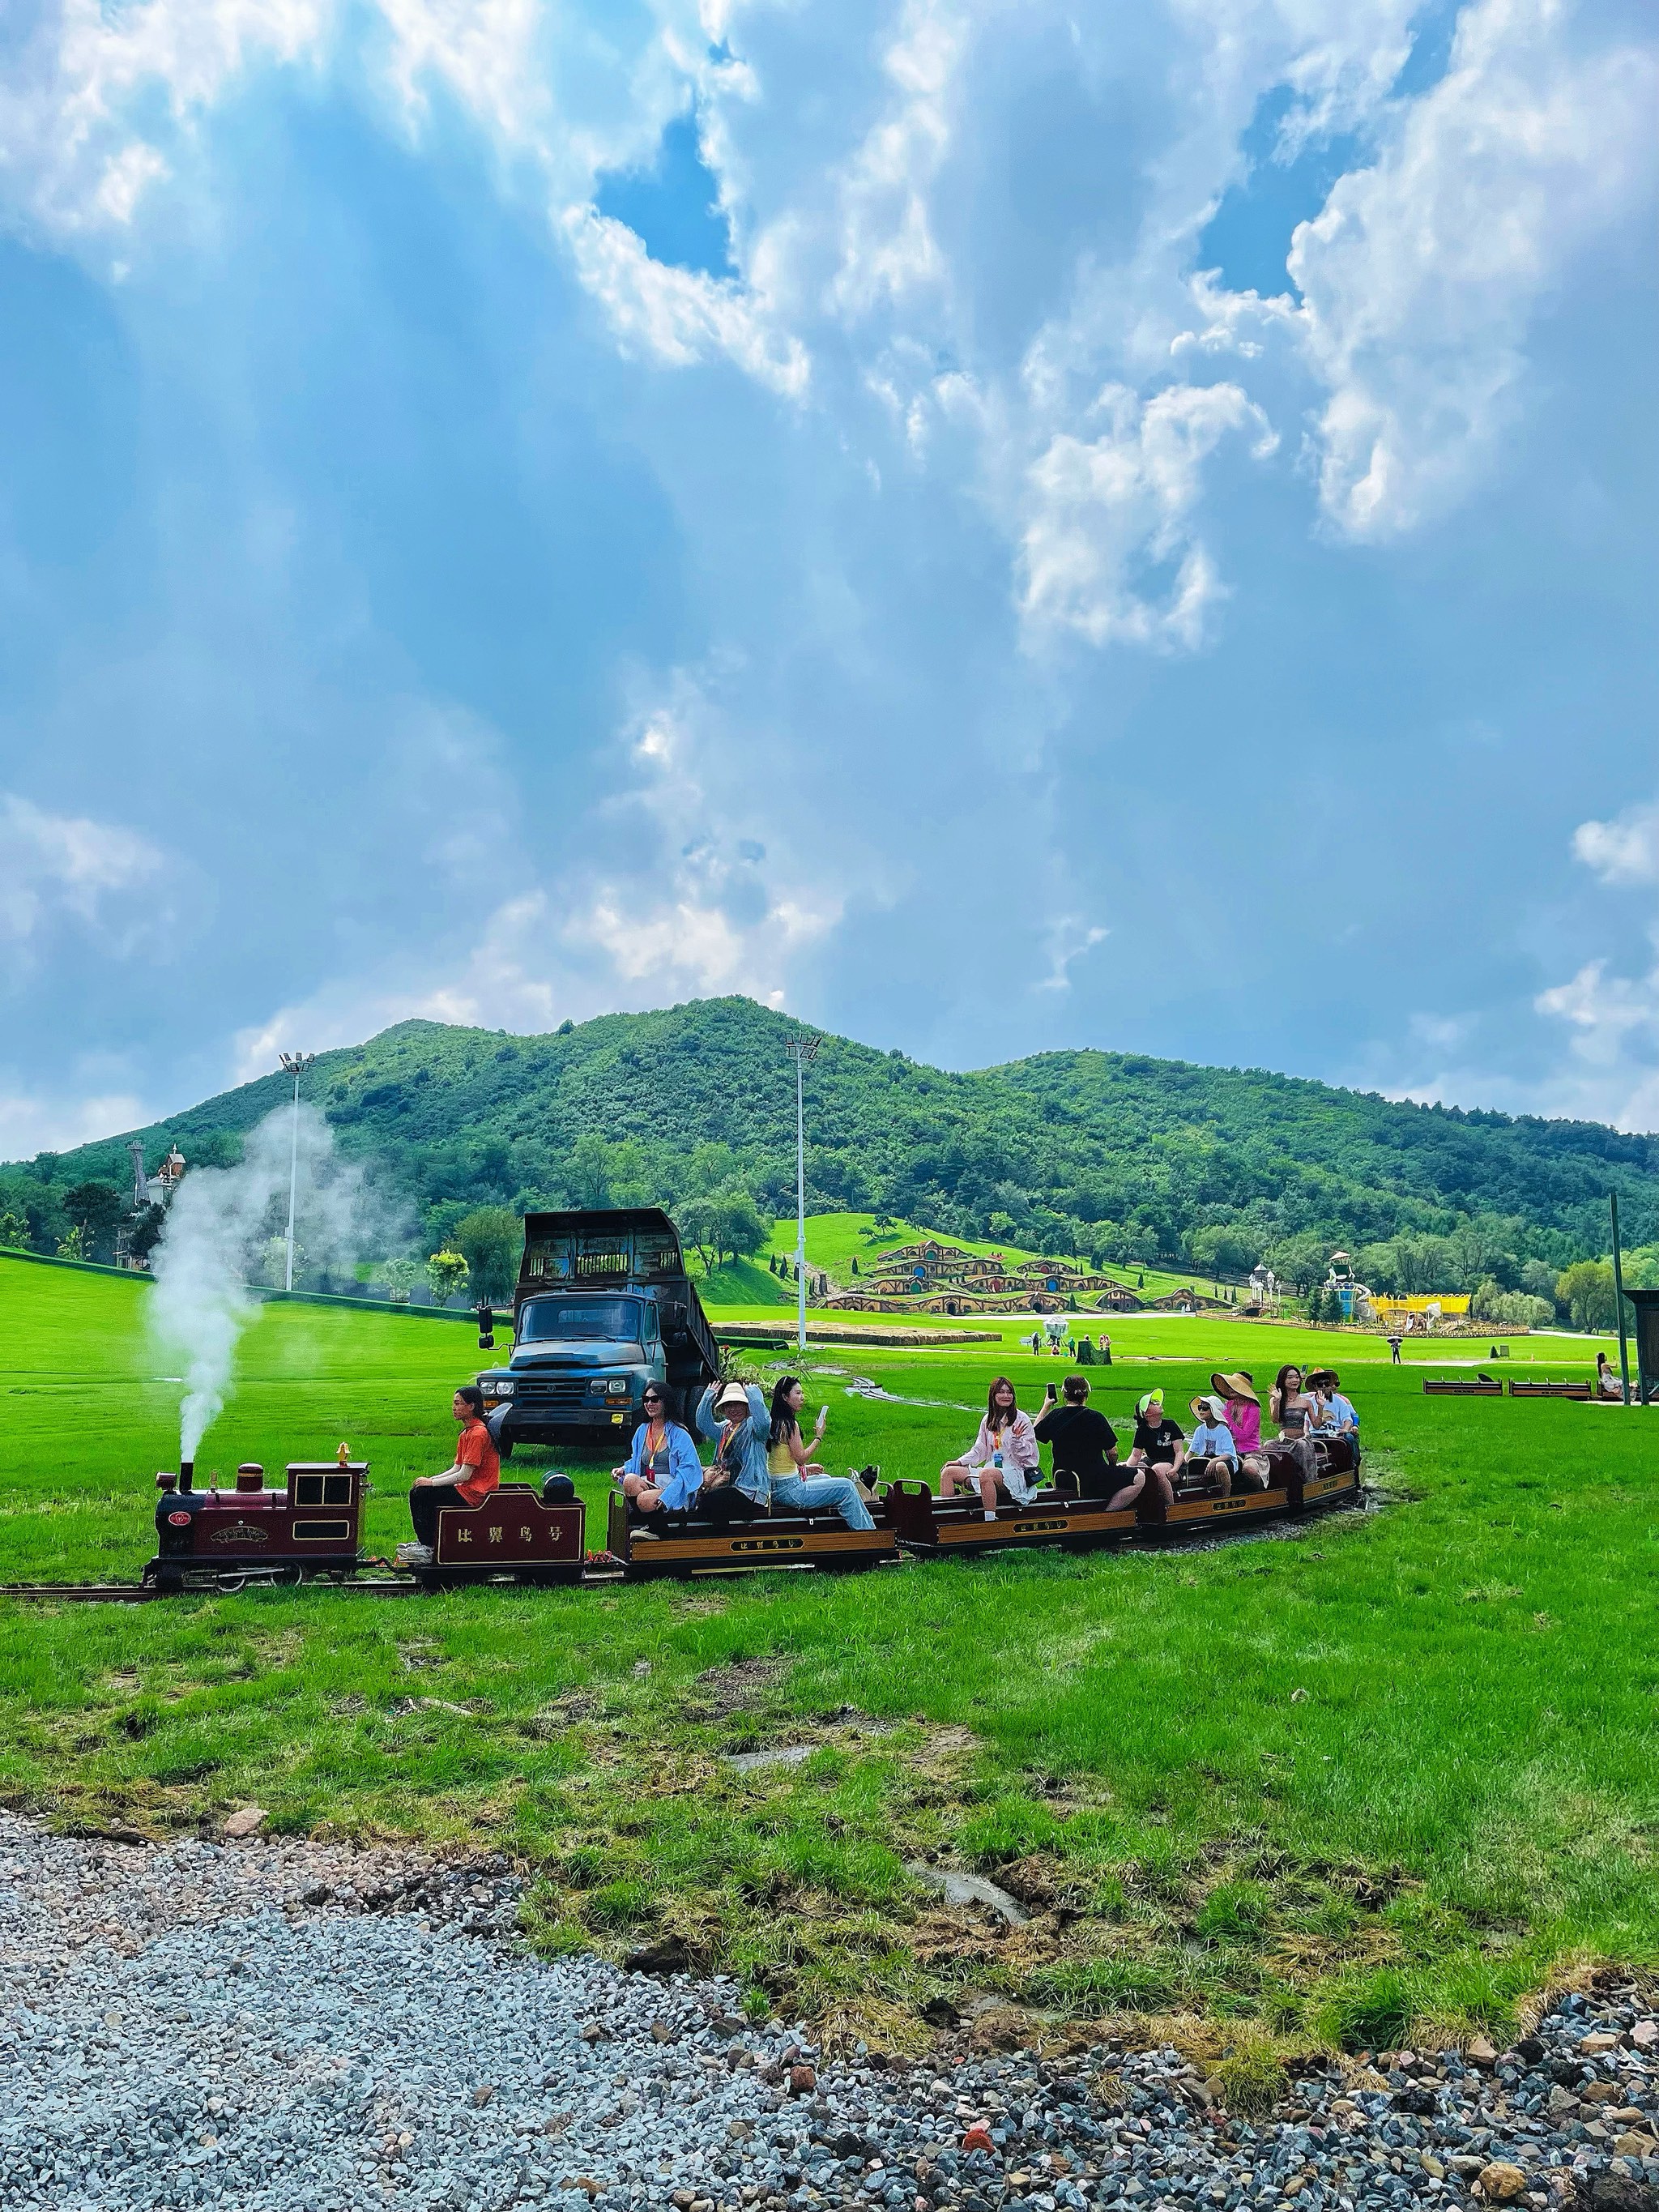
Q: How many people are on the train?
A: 12